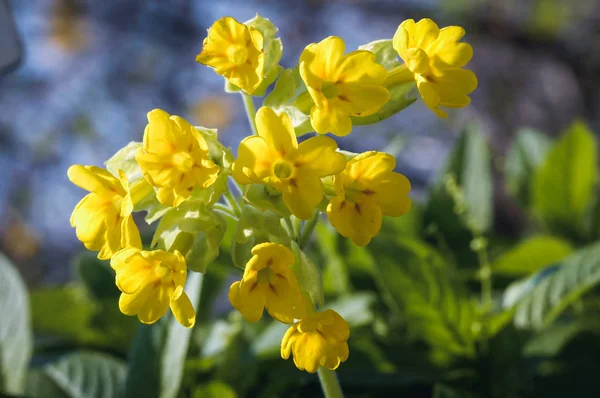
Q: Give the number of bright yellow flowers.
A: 10